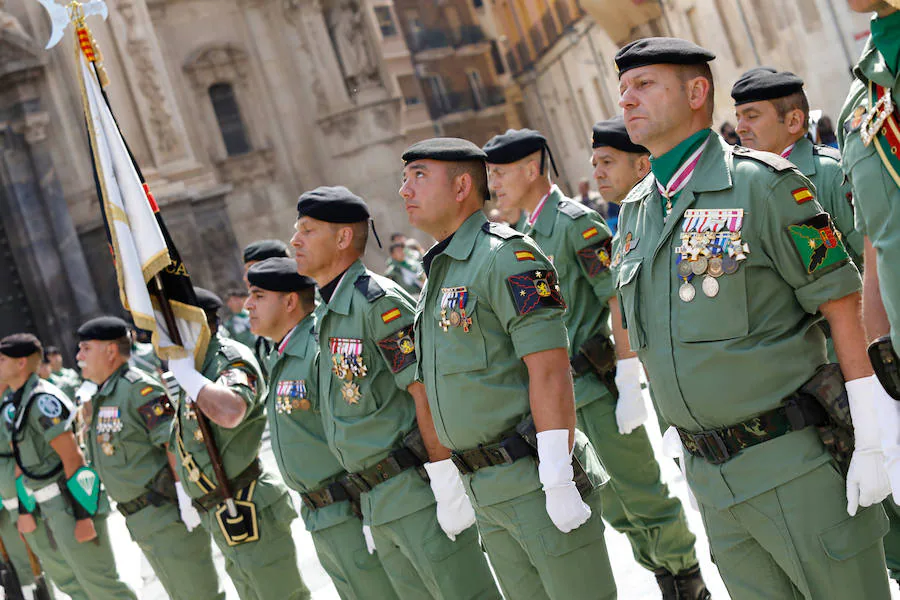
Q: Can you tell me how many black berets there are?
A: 11